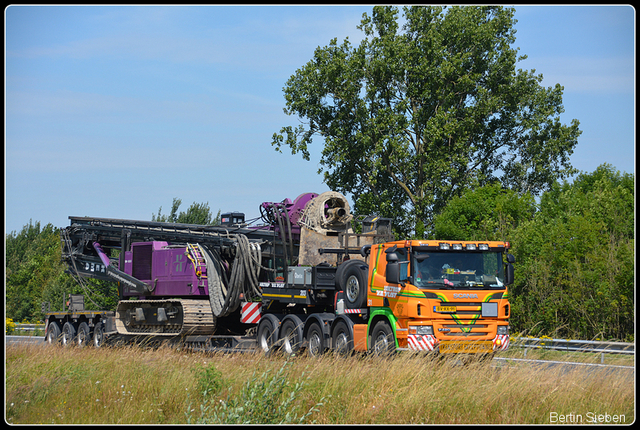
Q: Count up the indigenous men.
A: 0